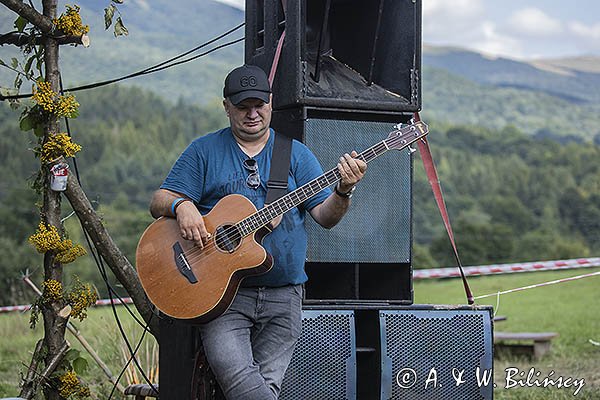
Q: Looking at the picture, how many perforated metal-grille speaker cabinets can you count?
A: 3